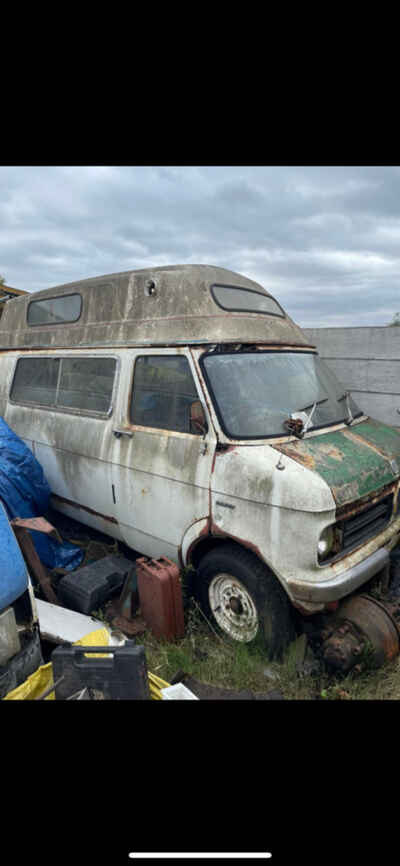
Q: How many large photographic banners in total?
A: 0